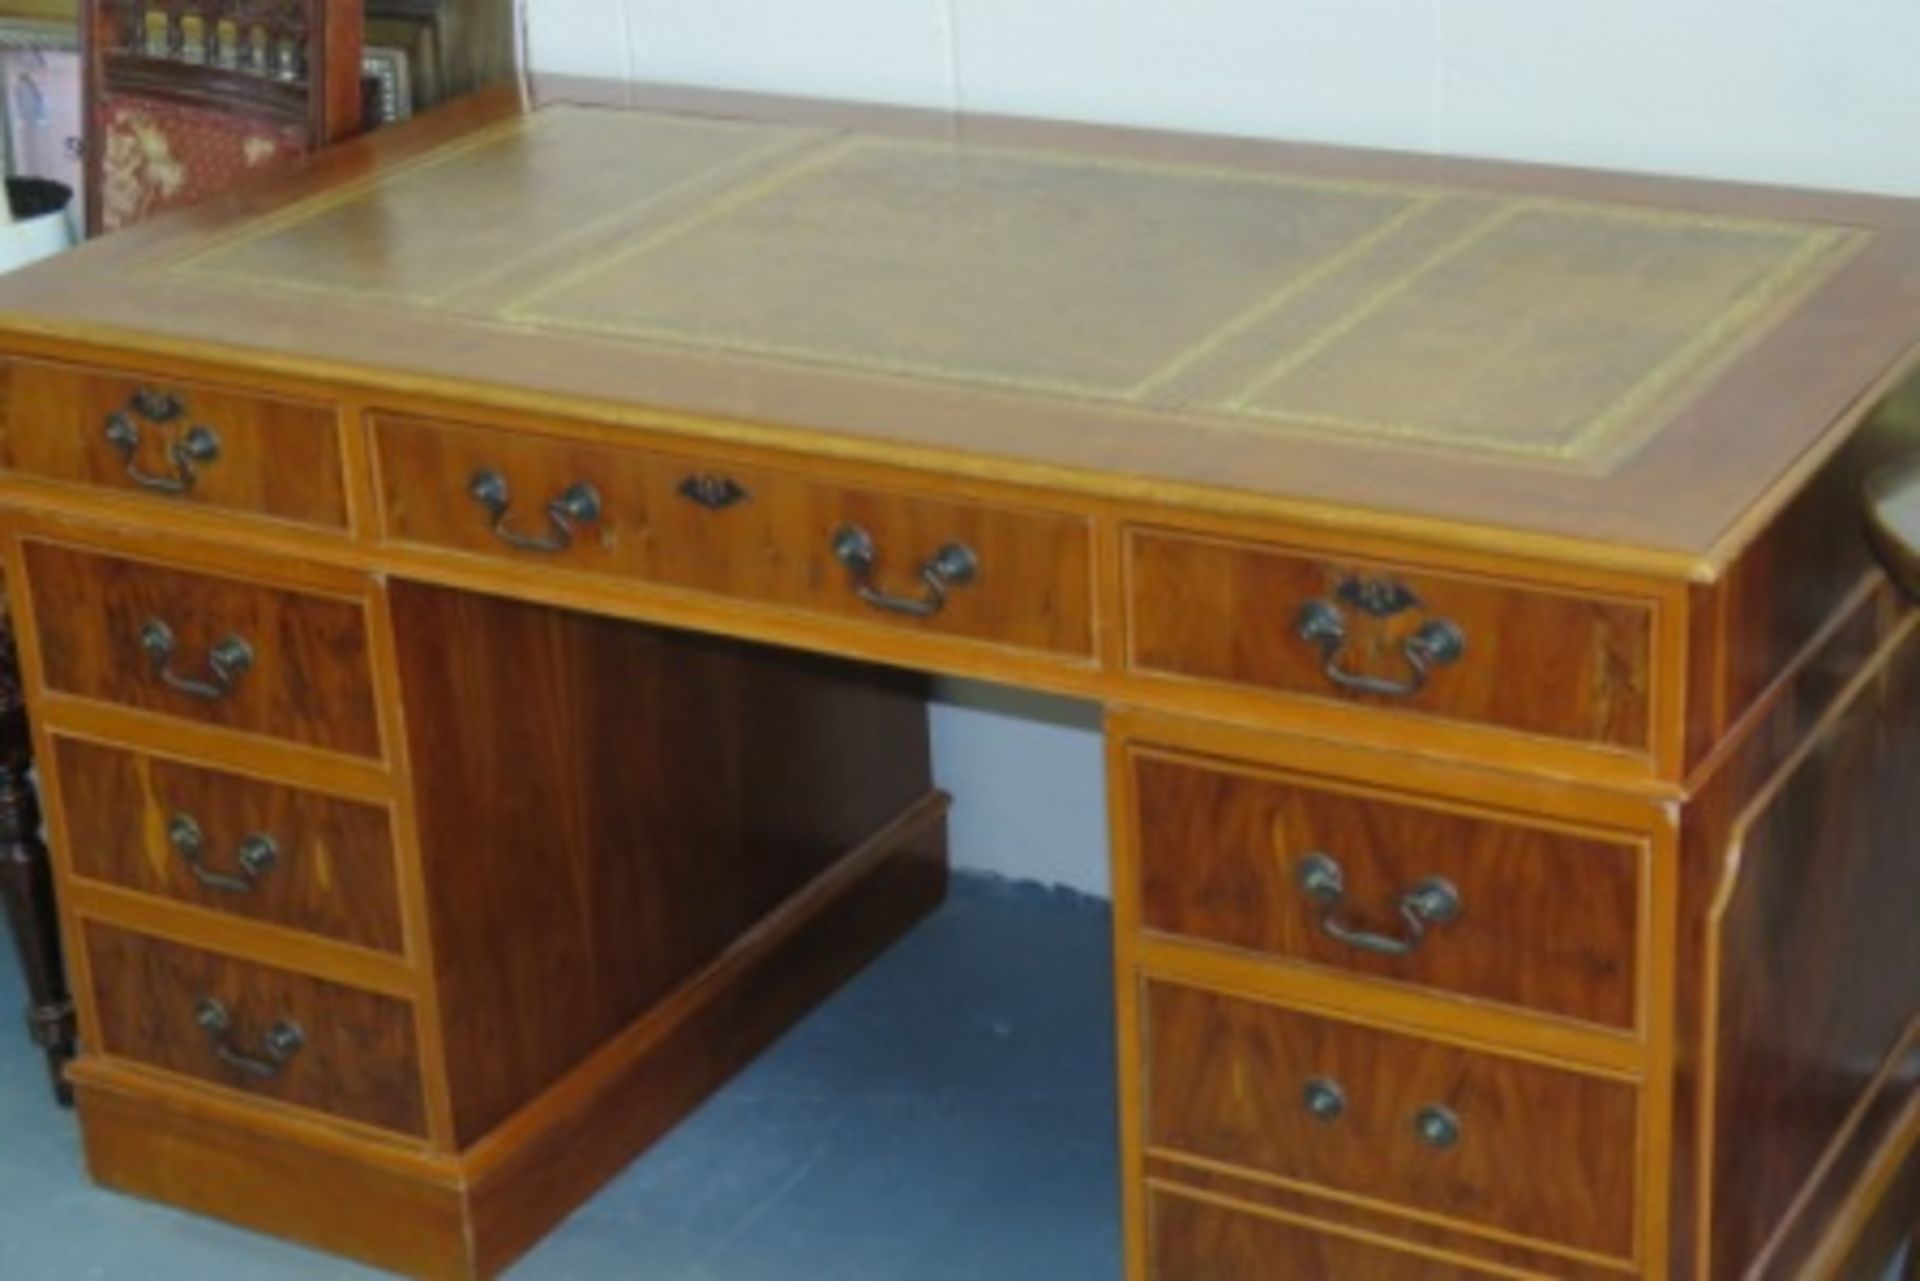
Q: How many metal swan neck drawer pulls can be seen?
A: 8